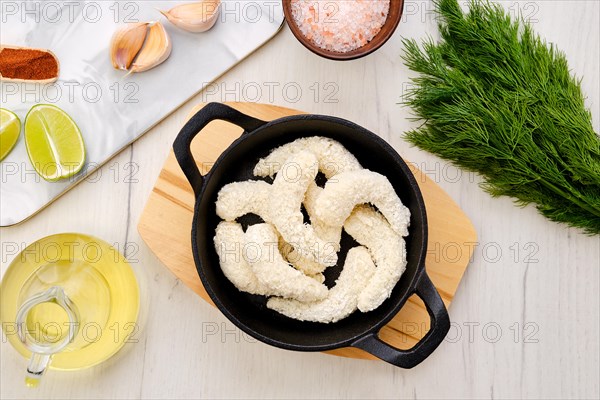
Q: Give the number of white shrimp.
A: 9